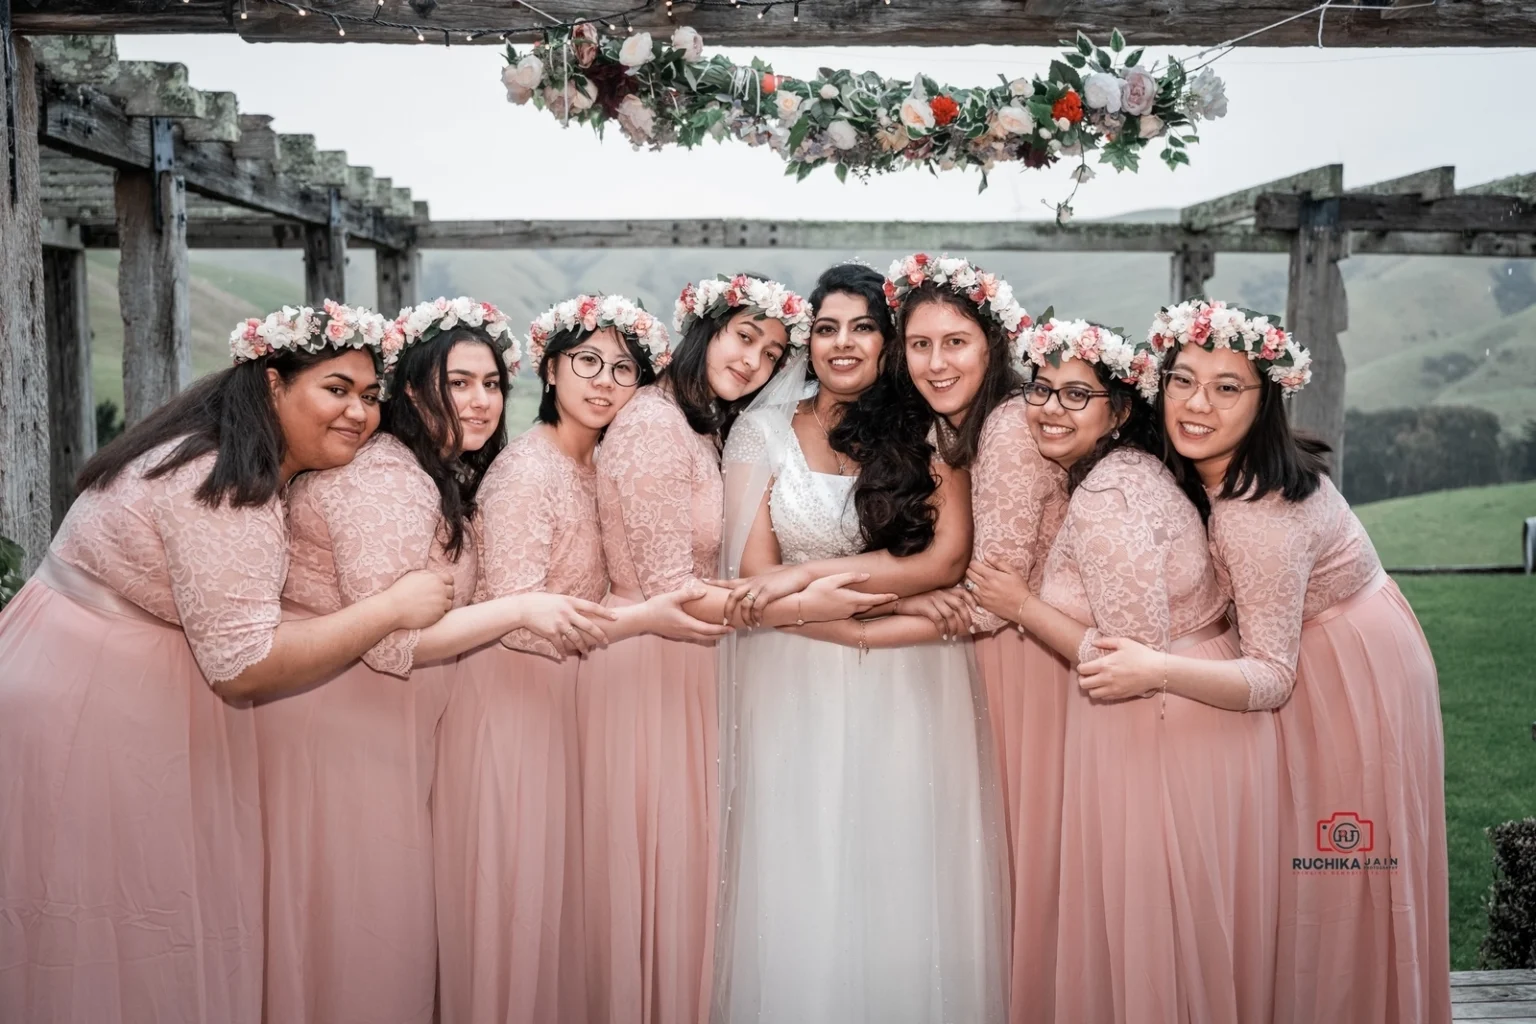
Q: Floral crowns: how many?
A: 7